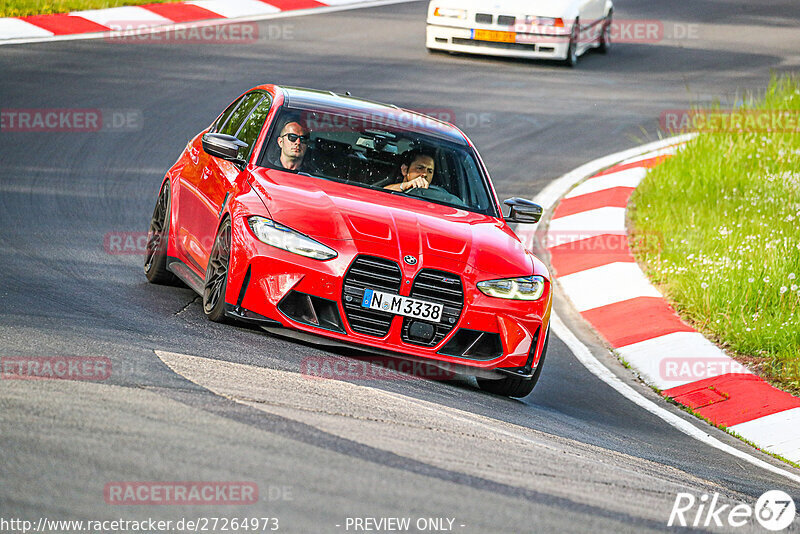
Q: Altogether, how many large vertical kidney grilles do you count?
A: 2